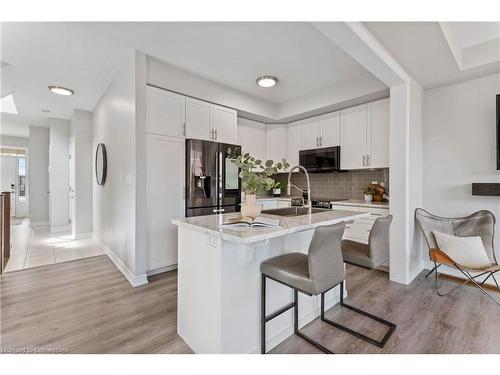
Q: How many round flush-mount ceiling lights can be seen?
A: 2